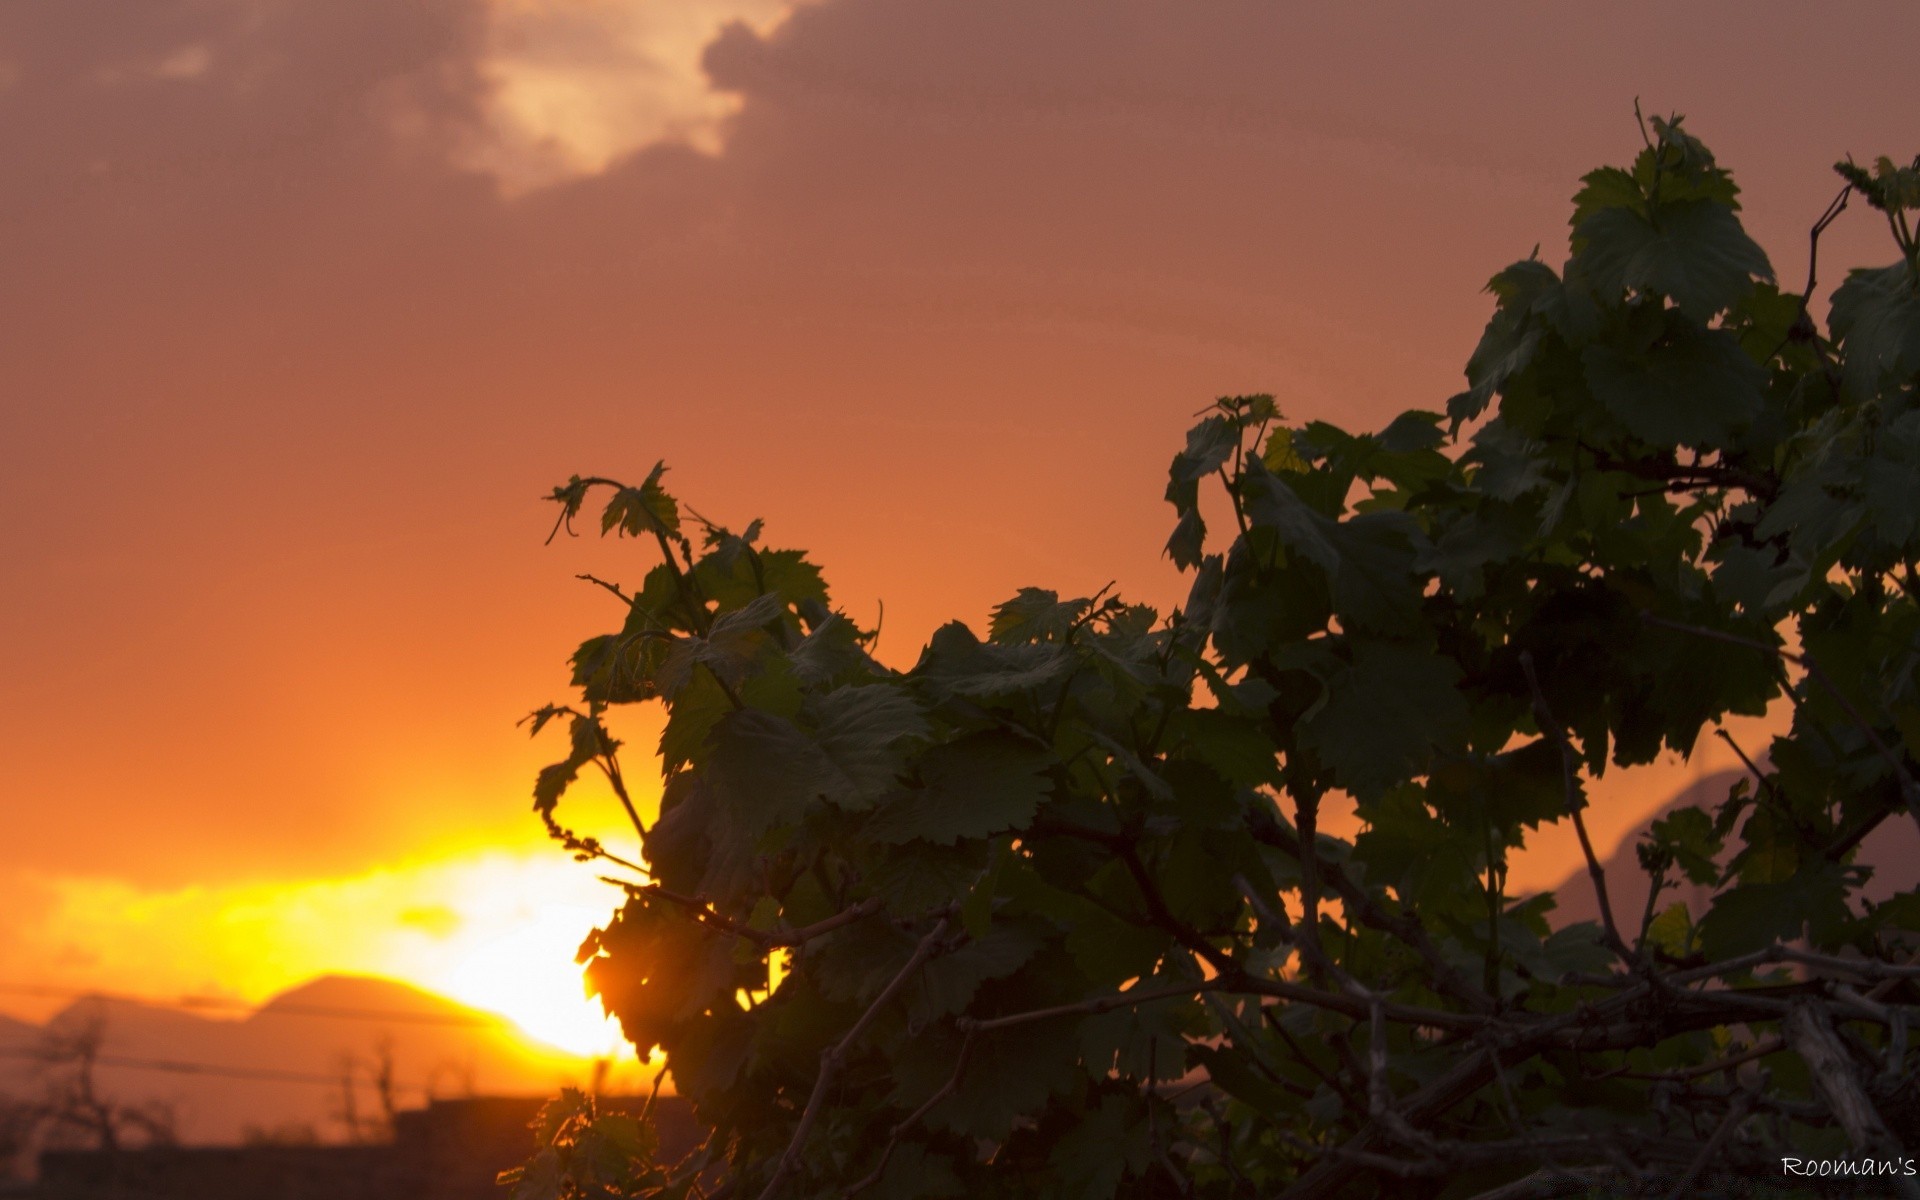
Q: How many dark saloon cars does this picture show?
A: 0